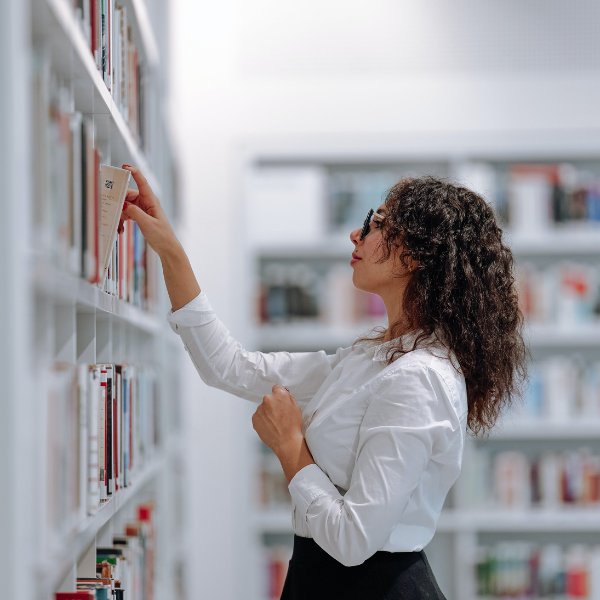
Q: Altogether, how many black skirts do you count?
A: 1